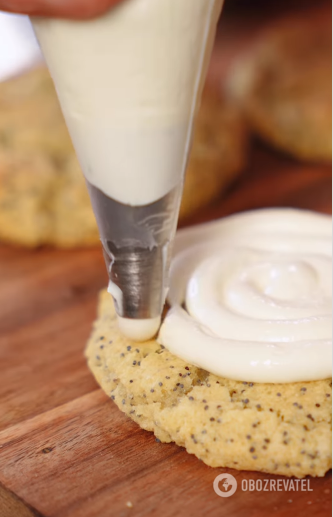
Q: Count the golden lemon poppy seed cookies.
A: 3